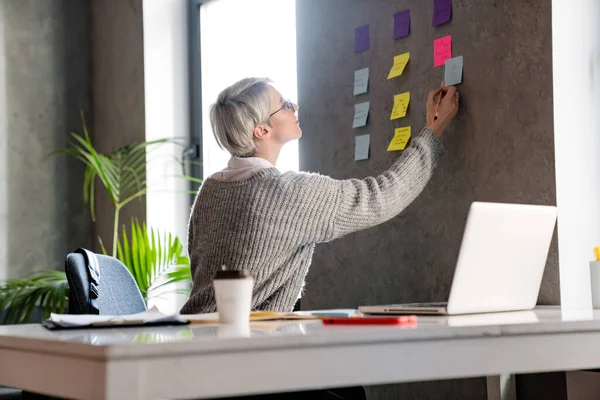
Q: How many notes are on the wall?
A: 11